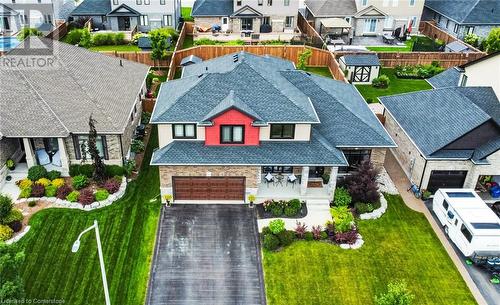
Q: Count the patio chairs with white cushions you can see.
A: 2